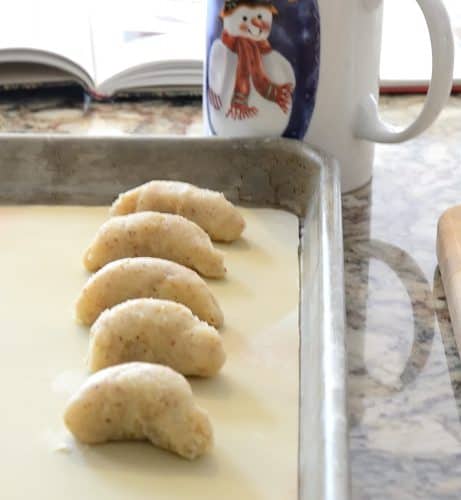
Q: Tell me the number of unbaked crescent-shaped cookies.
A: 5